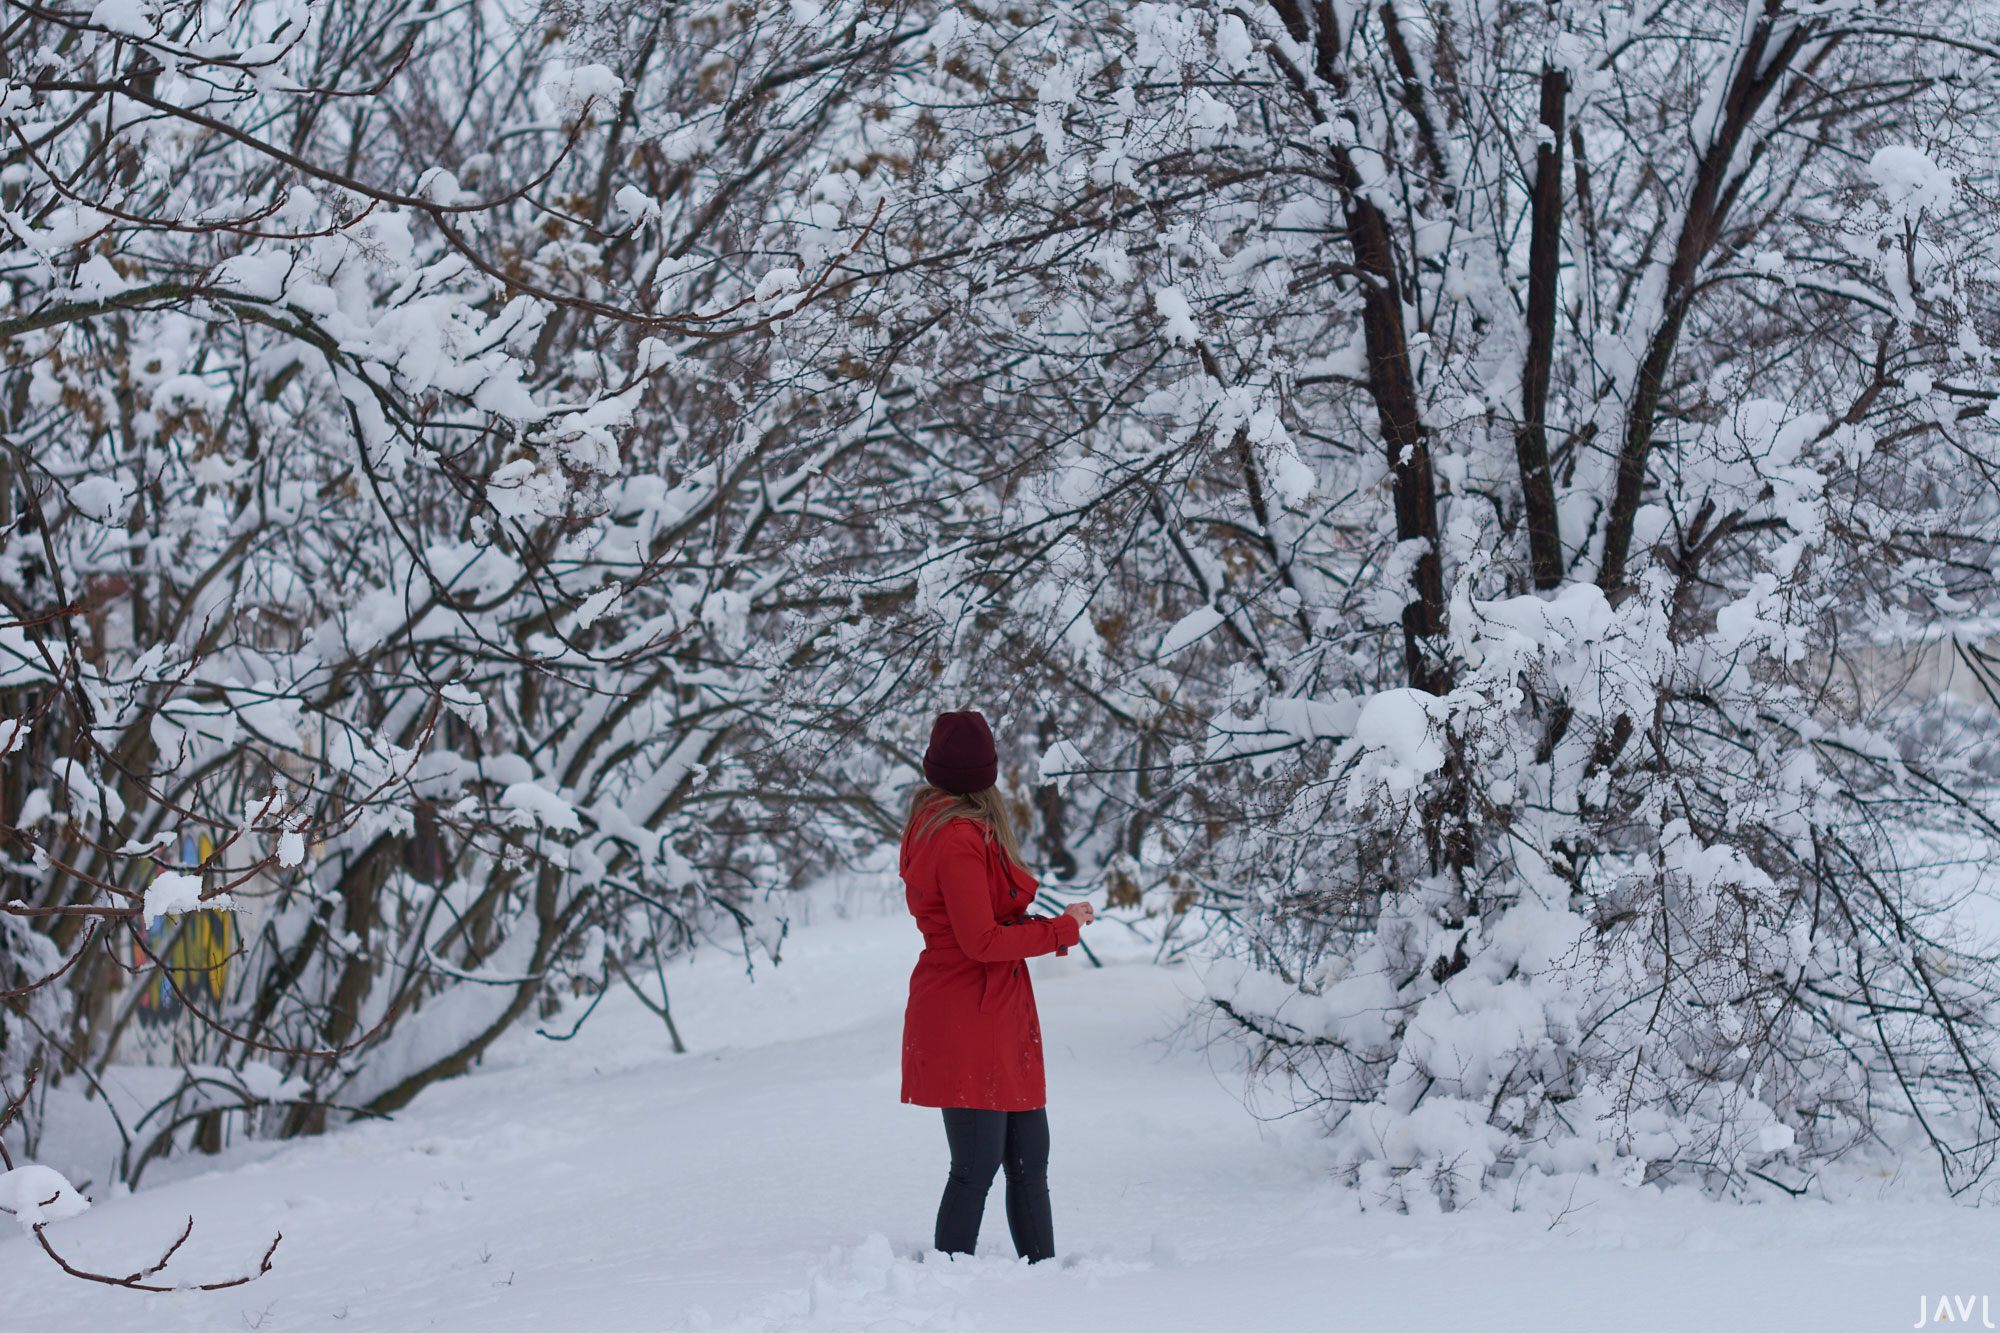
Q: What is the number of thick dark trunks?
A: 3